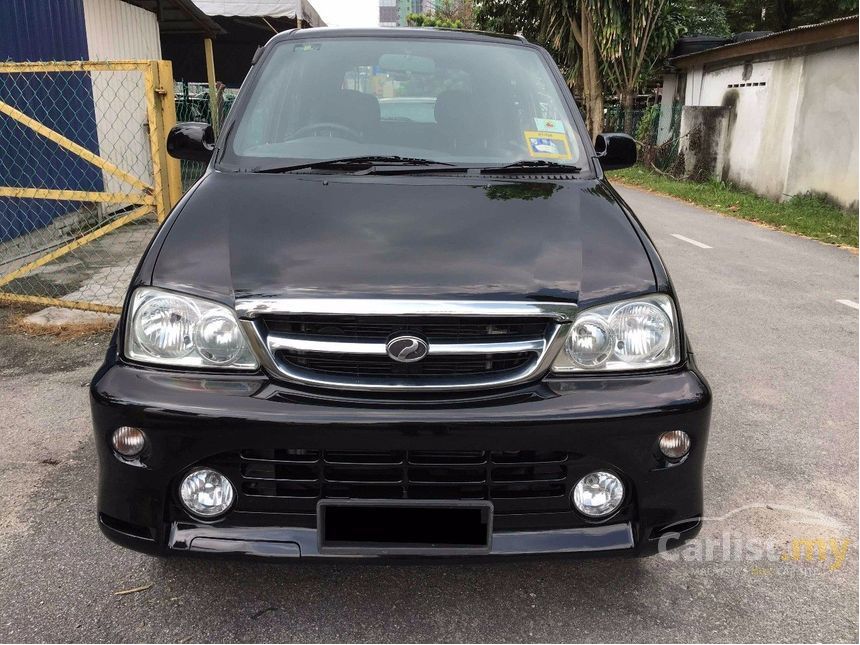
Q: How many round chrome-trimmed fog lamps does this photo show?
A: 2